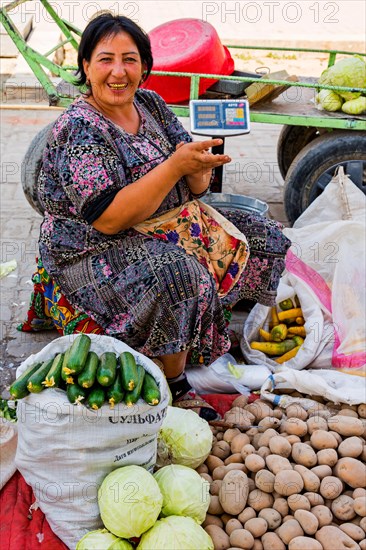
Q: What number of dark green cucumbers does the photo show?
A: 13